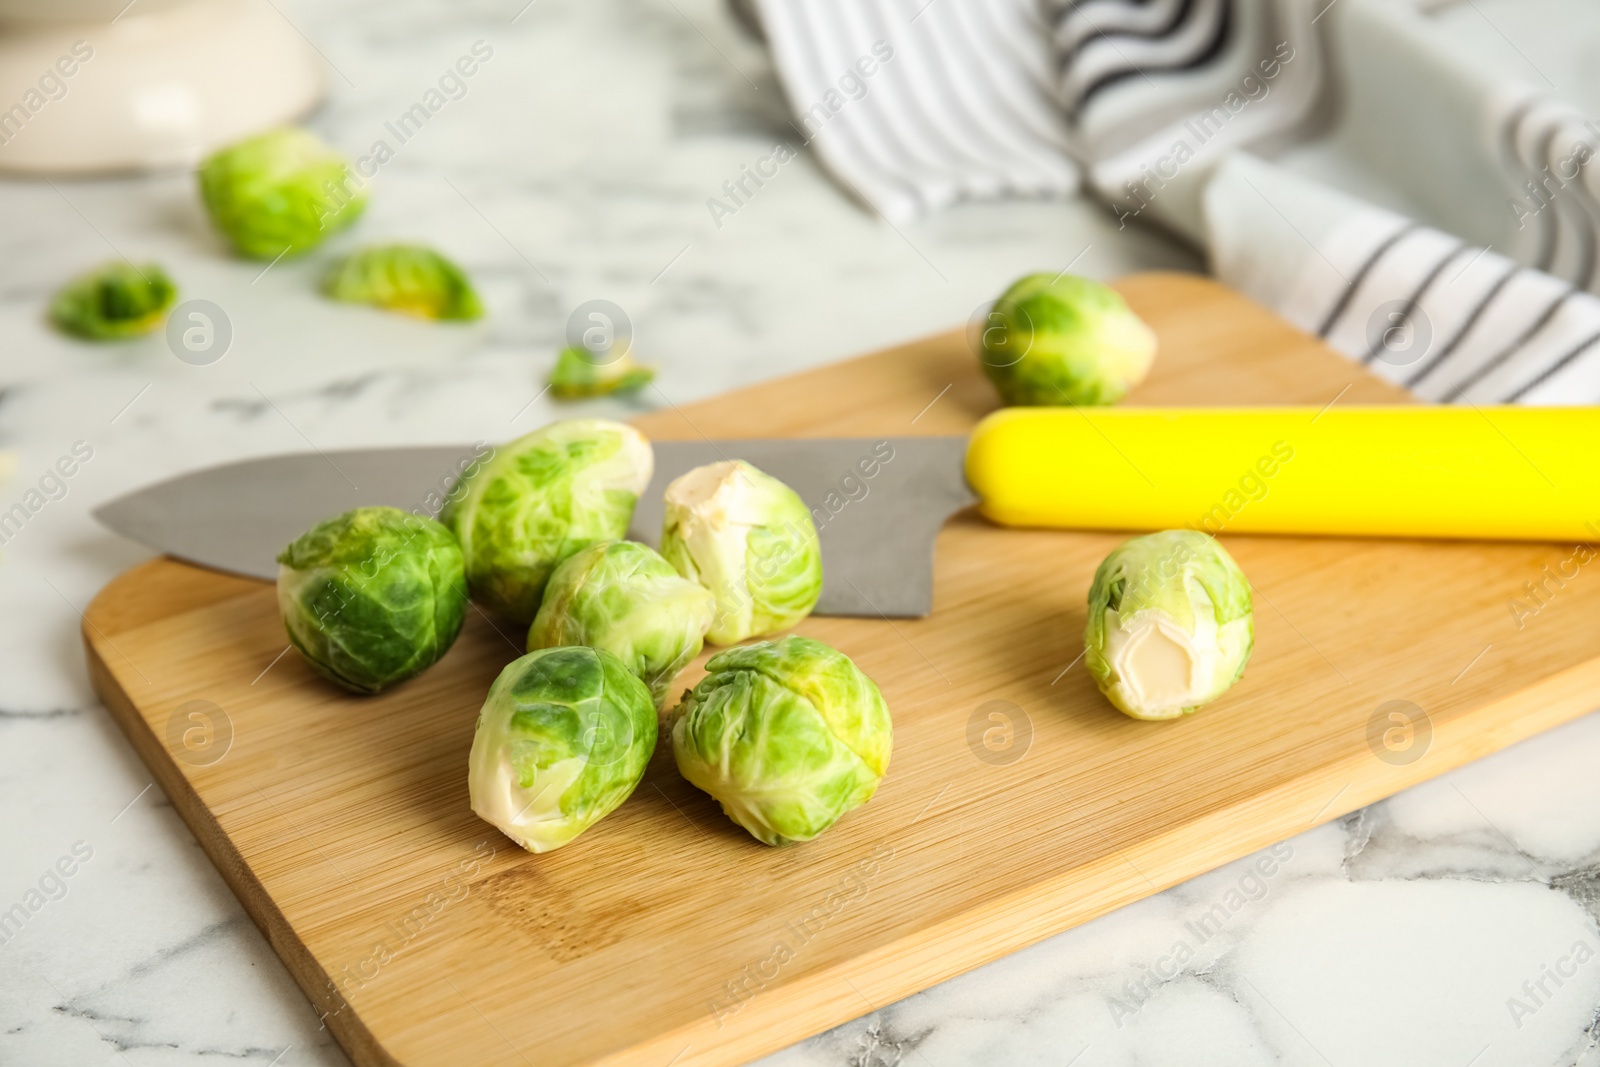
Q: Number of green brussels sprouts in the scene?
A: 9